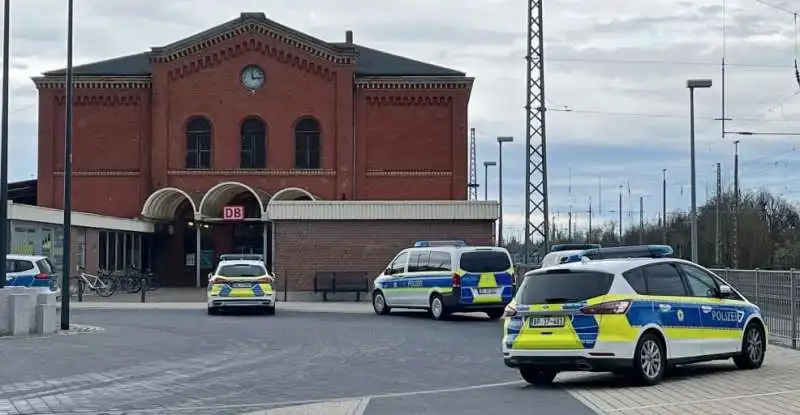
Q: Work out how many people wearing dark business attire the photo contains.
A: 0